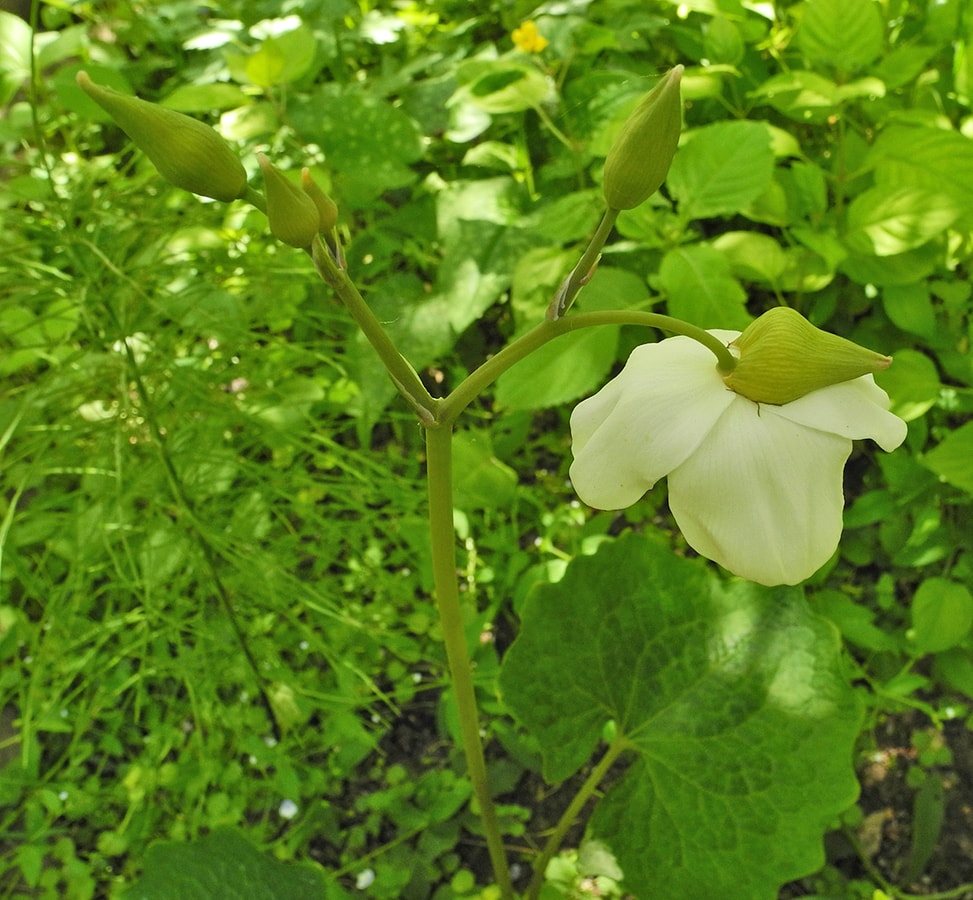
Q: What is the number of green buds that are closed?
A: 4